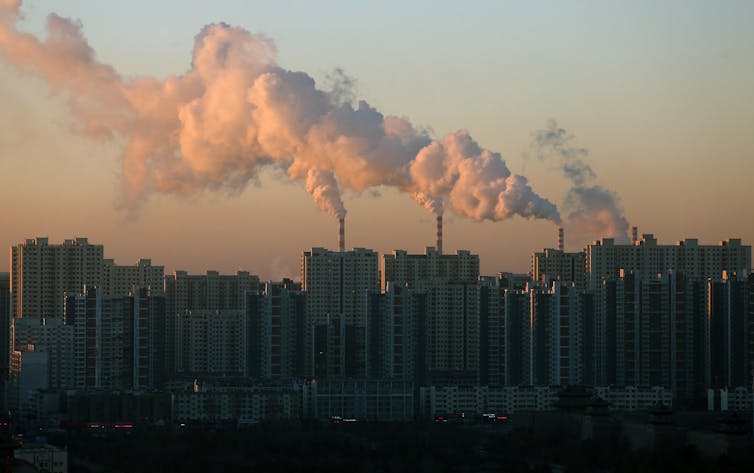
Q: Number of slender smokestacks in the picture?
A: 4